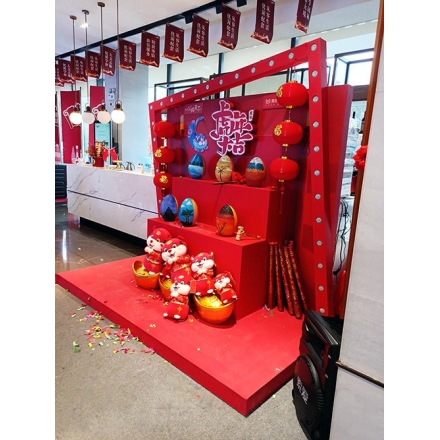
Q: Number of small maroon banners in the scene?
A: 12